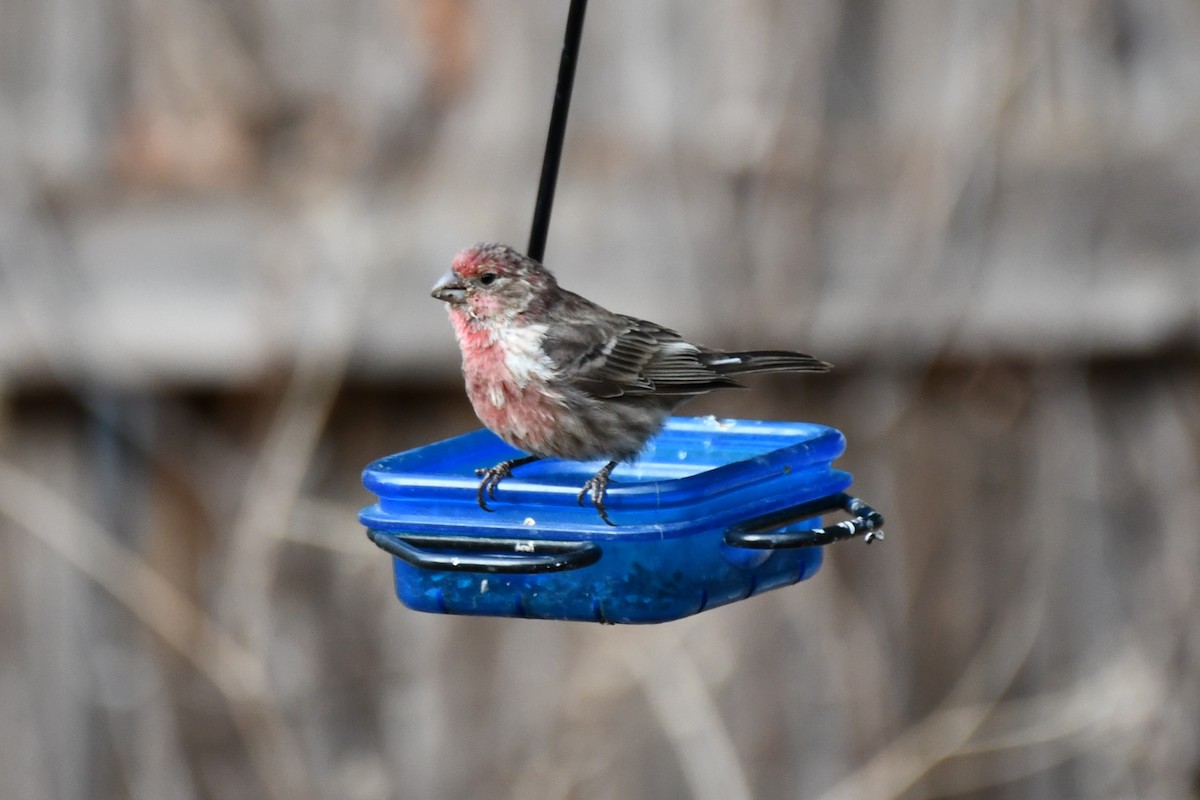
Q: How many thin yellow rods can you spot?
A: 0